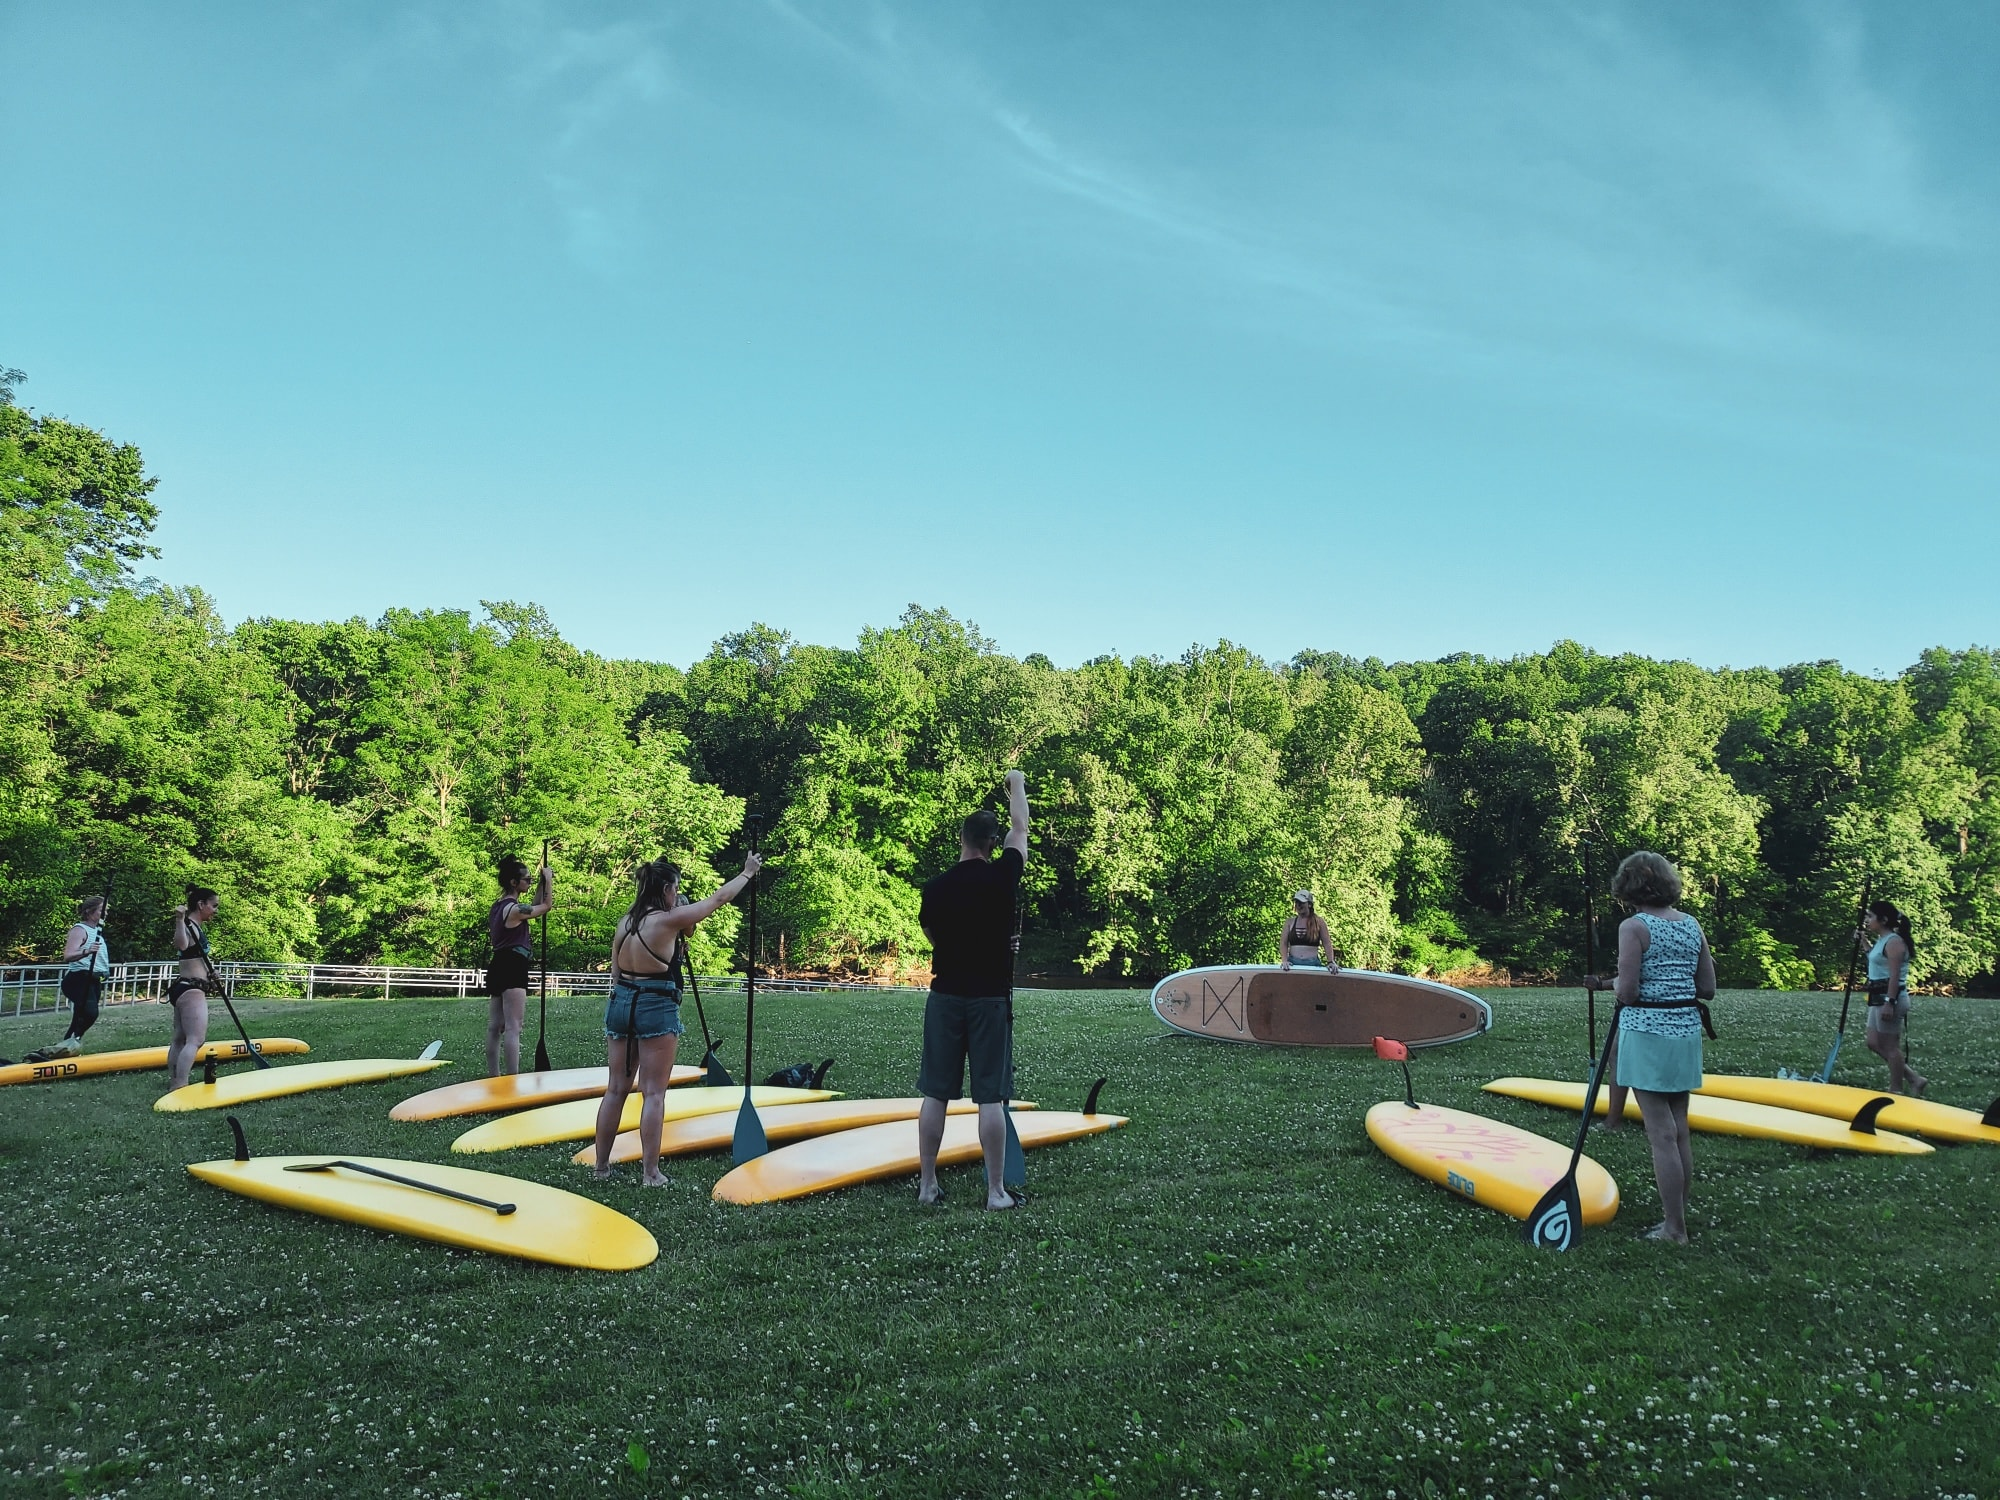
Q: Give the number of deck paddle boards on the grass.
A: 11